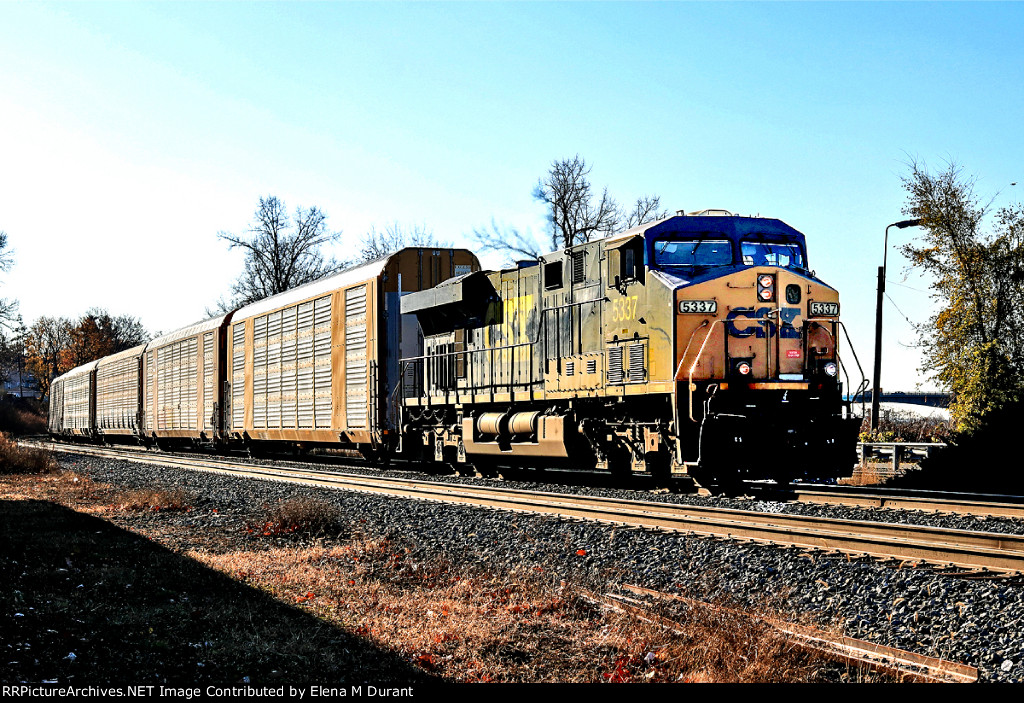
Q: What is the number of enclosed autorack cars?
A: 5